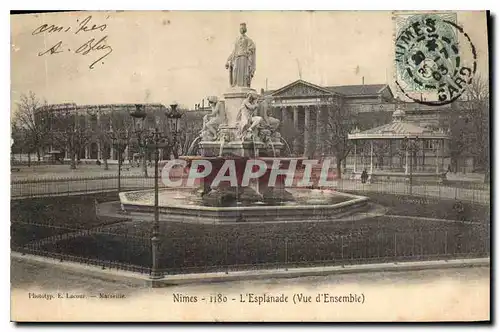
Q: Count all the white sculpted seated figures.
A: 3